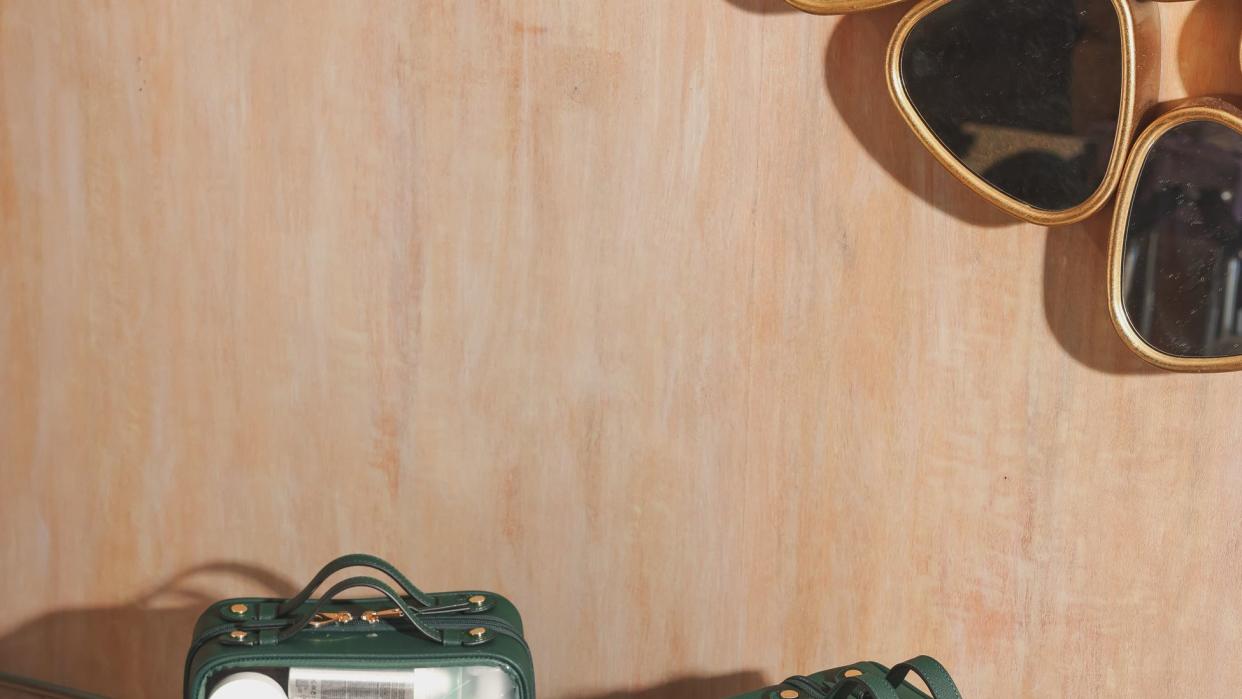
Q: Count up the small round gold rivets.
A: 6